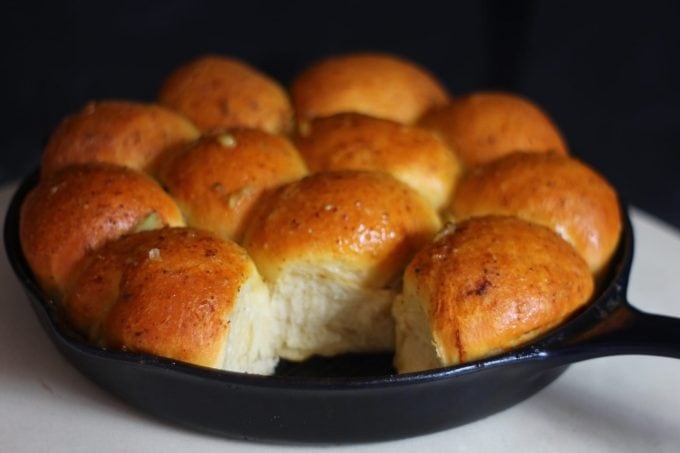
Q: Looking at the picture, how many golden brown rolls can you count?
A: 11